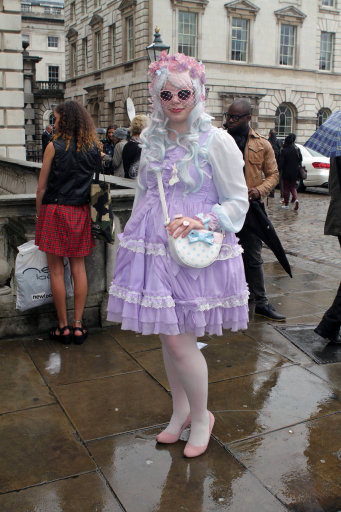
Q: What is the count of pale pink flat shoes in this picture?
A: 2